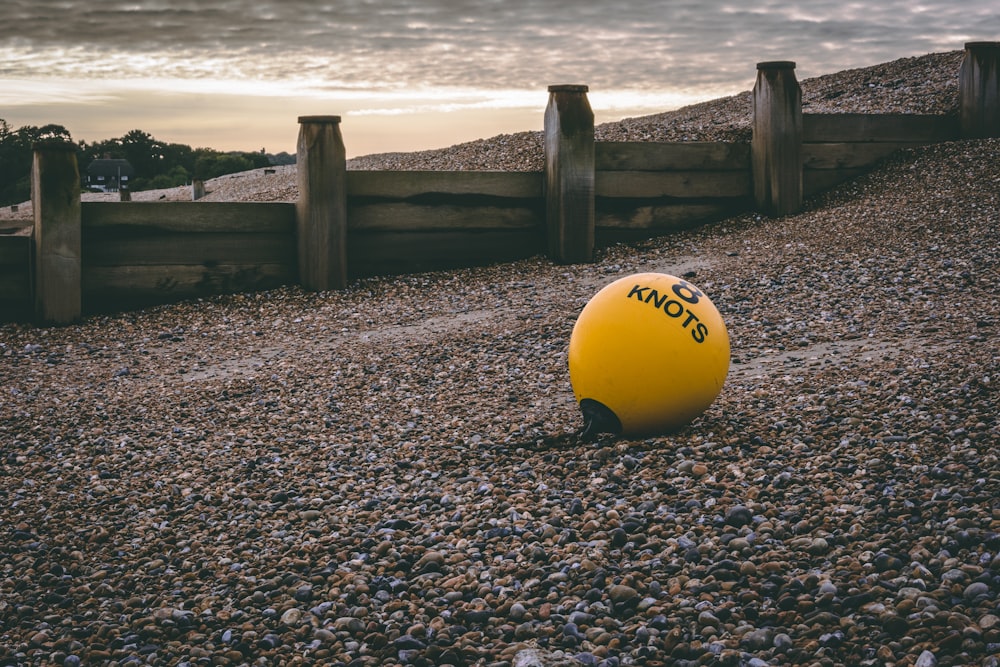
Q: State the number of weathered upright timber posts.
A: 5